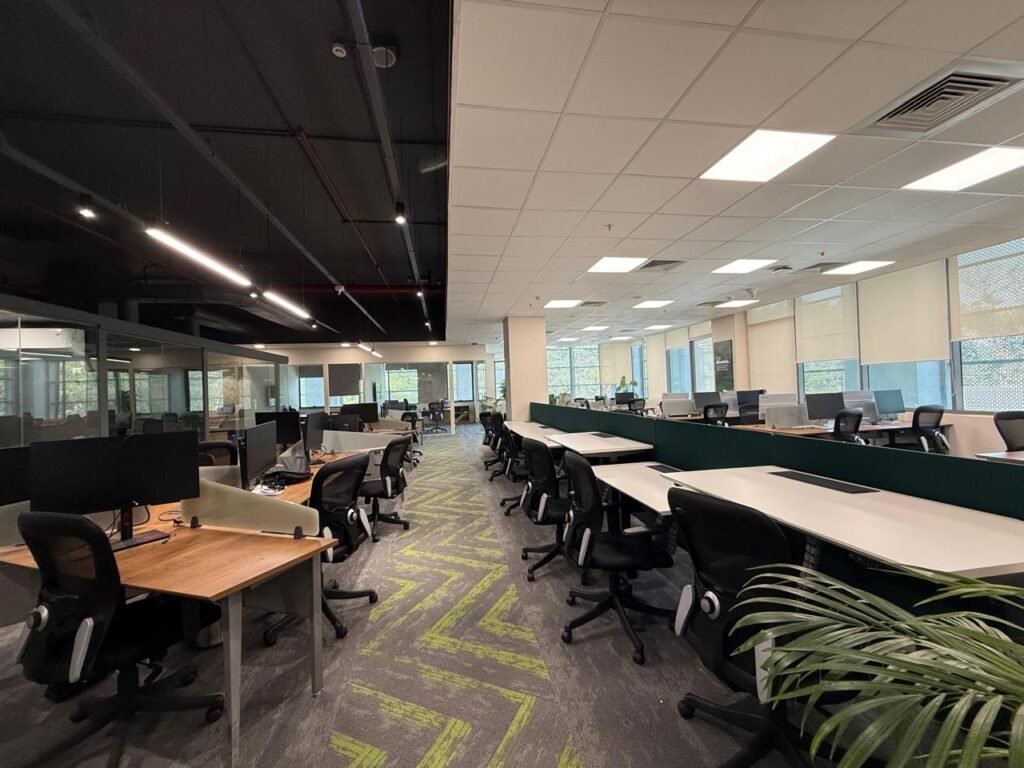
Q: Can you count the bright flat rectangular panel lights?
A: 12